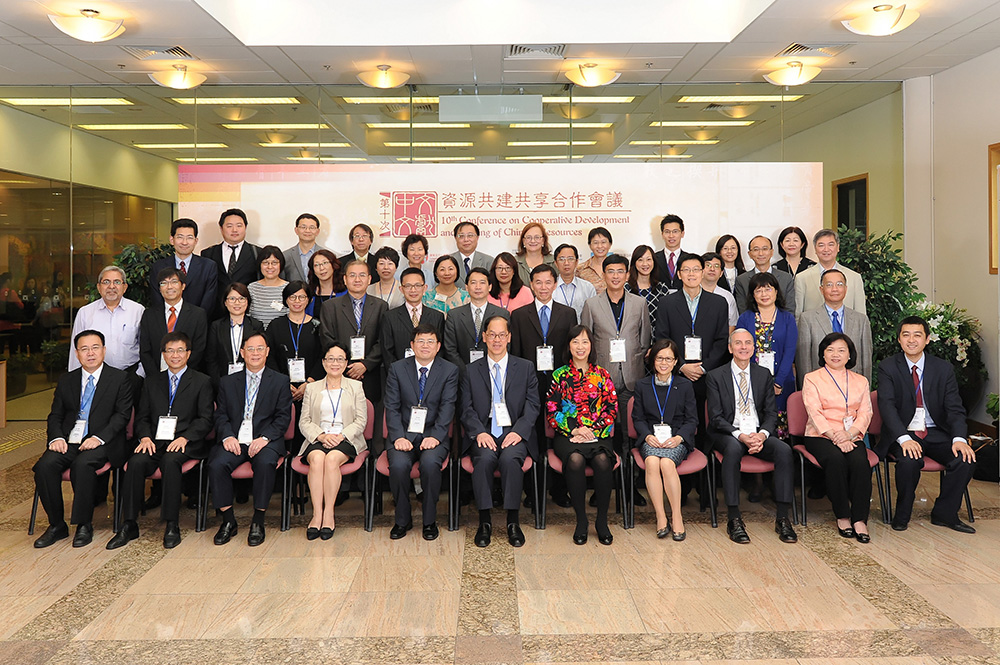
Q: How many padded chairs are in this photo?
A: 11